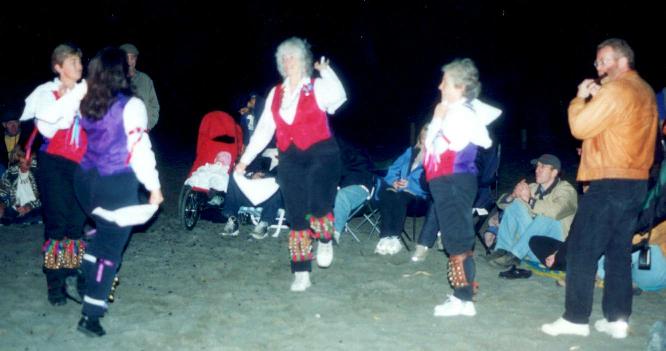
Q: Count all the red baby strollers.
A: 1